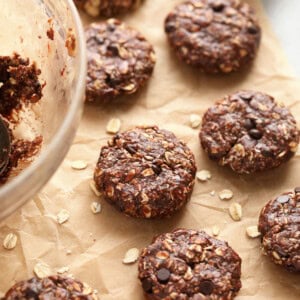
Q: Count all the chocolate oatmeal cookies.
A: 8